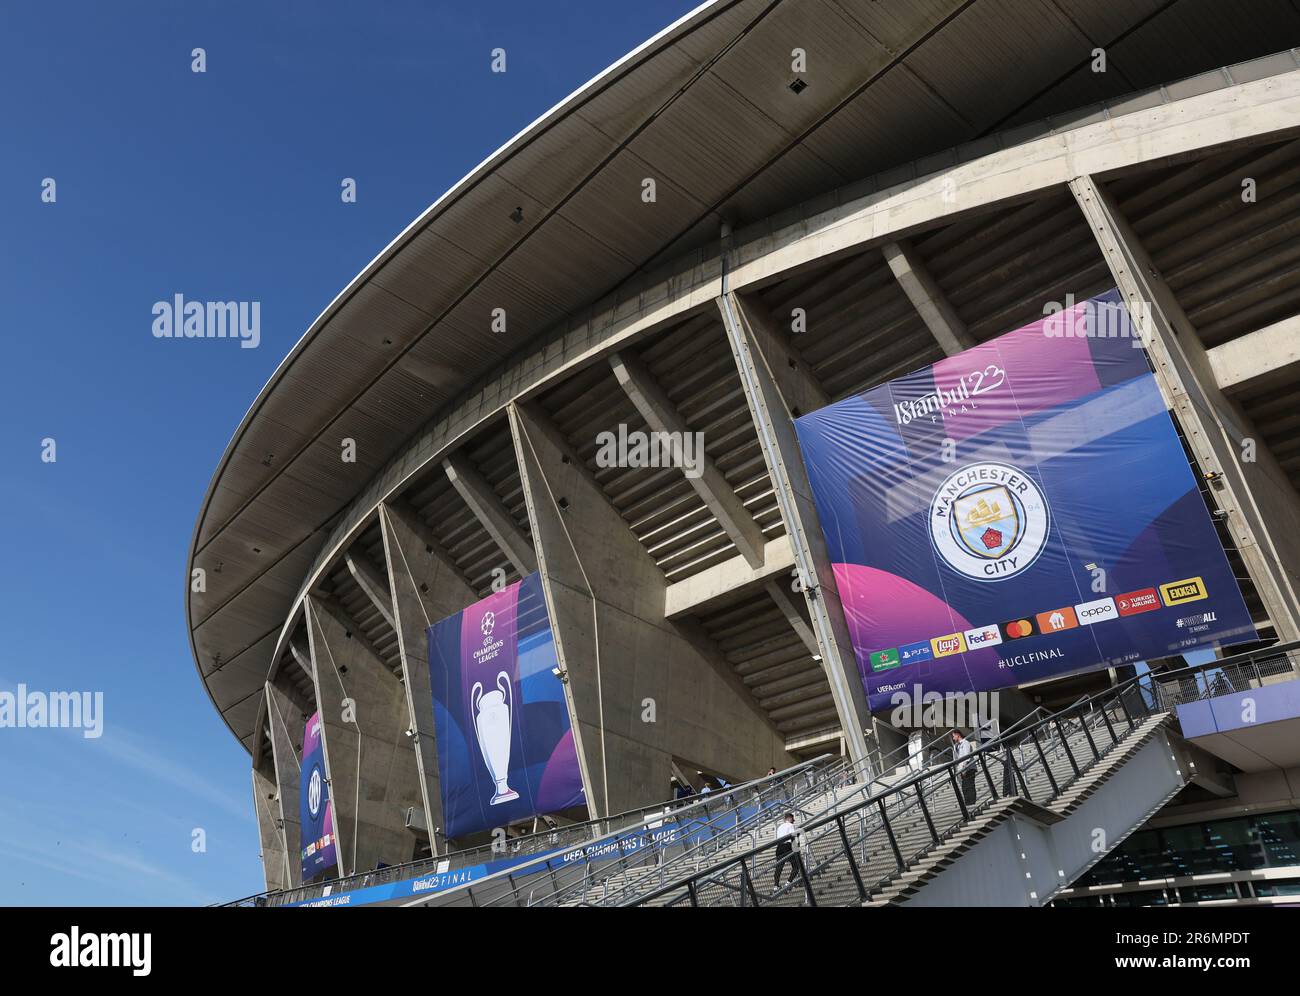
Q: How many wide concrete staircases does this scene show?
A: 1